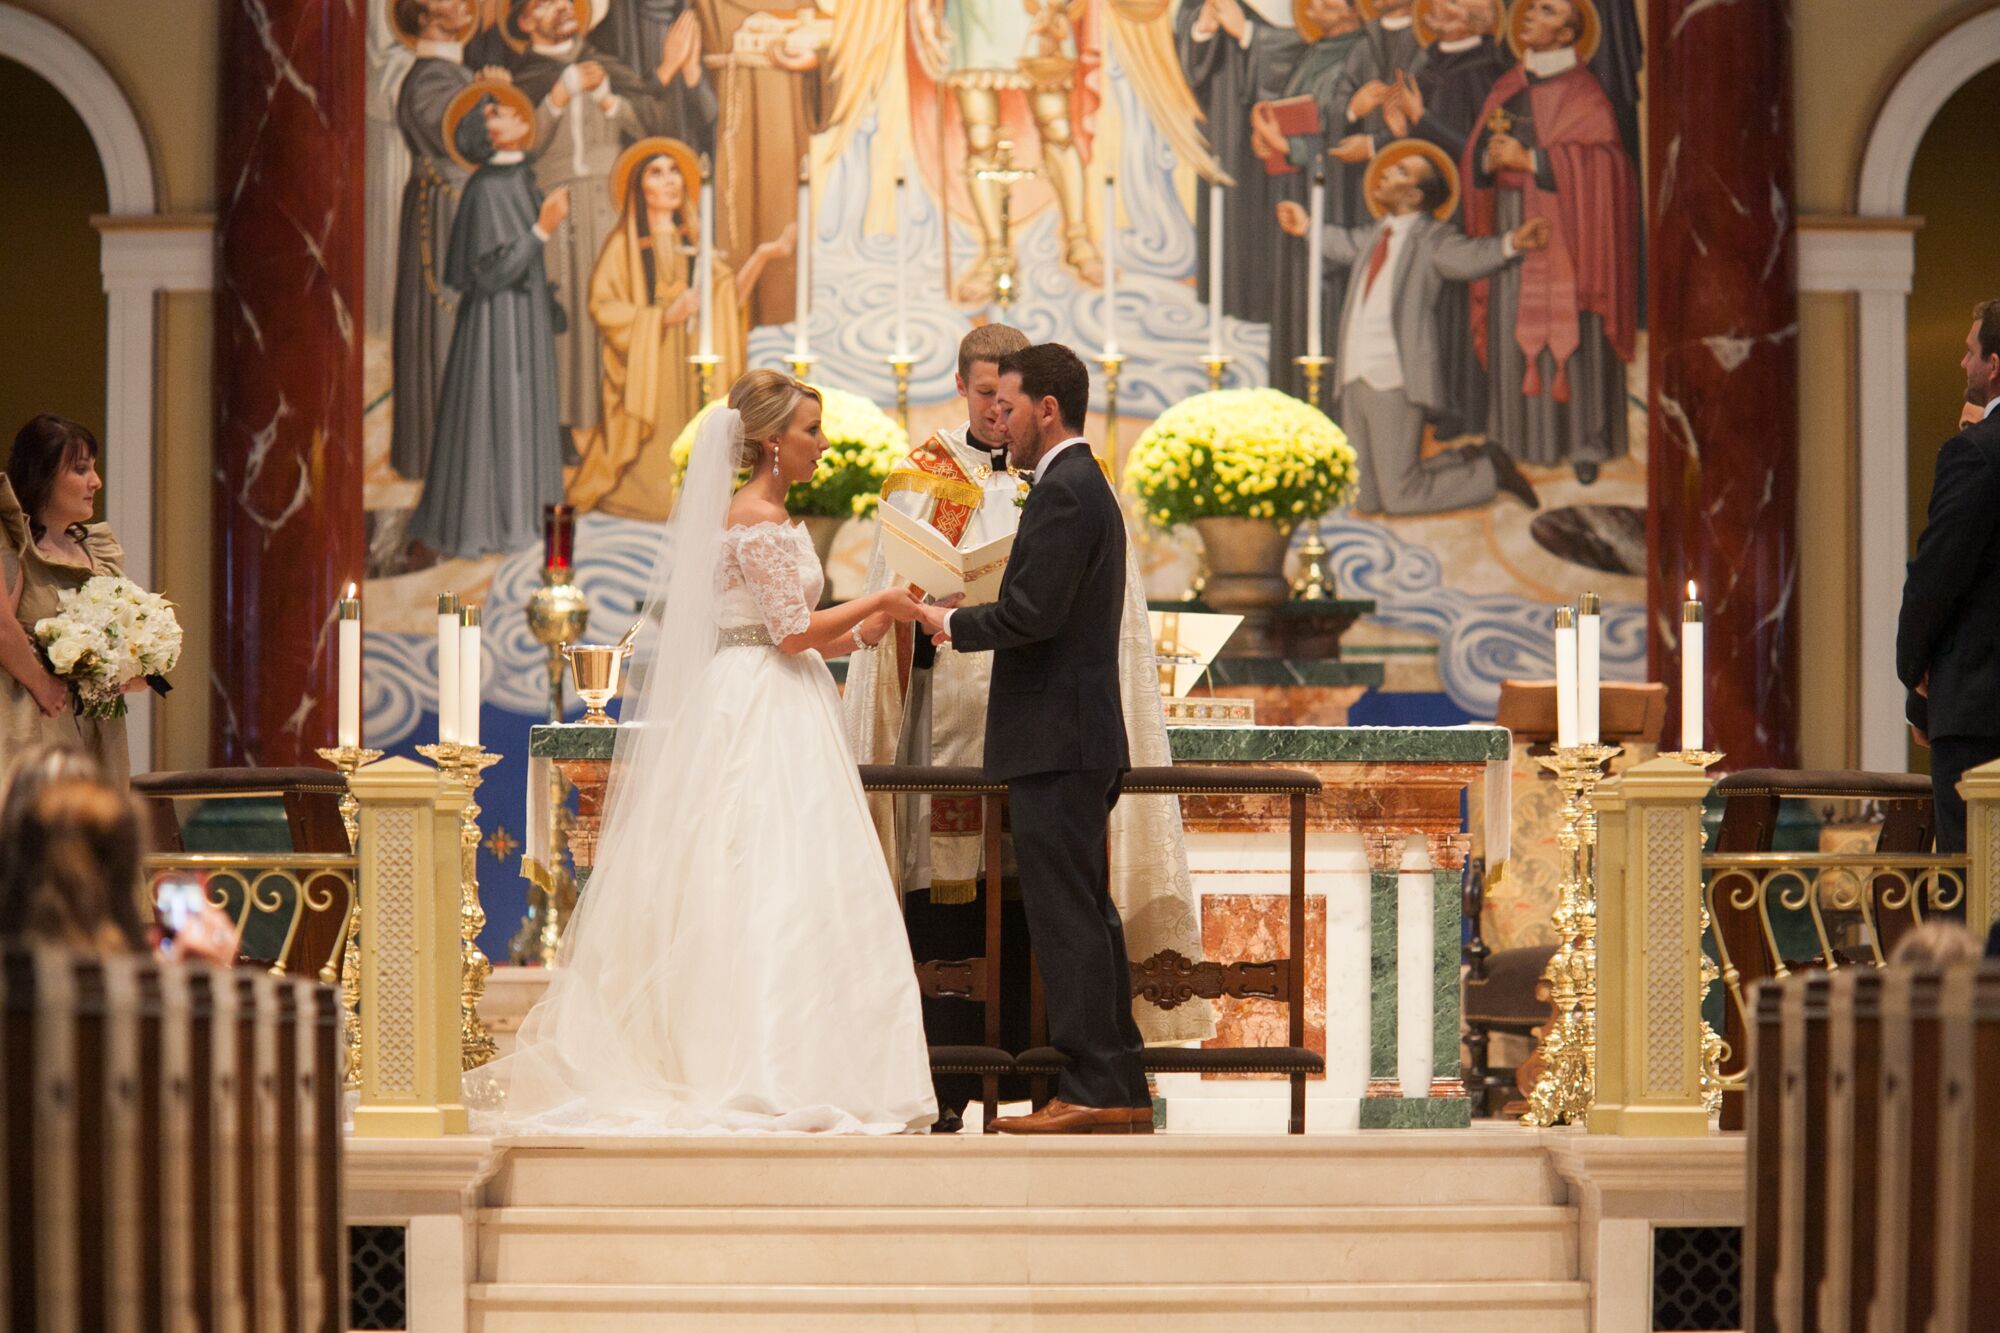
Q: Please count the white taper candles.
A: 12